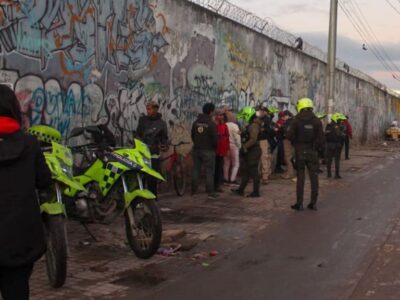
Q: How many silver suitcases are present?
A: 0